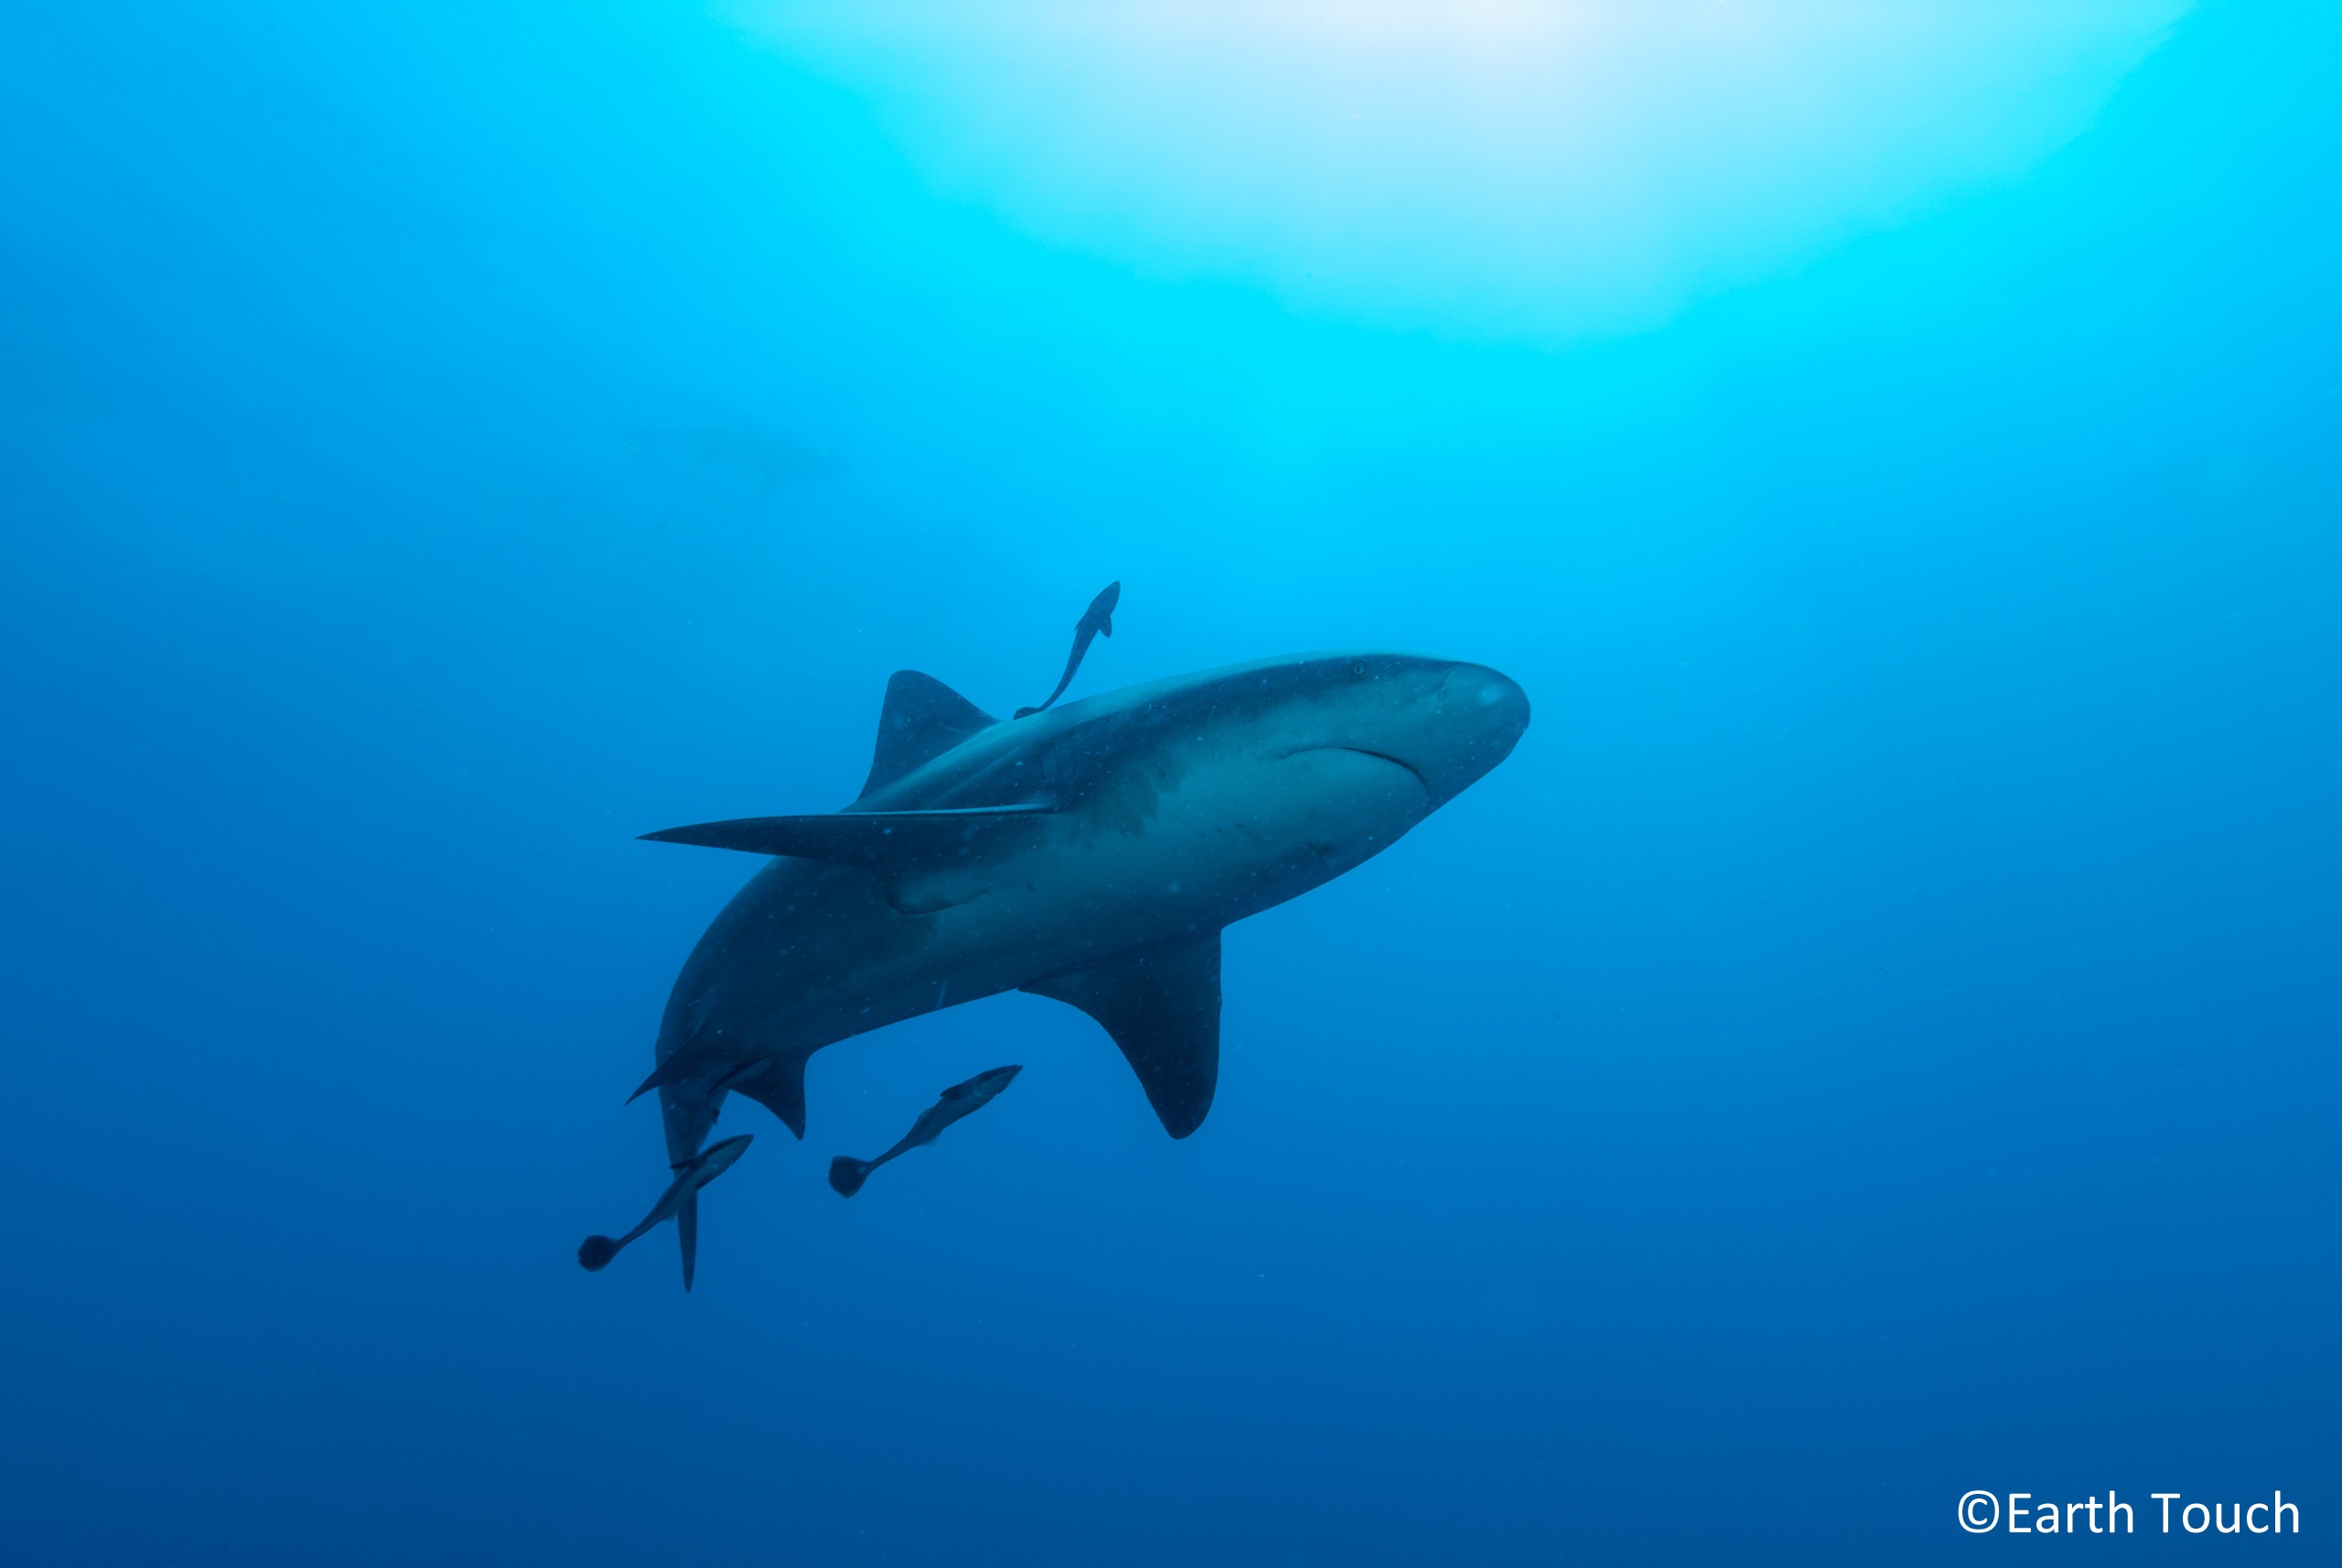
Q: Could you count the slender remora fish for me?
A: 3